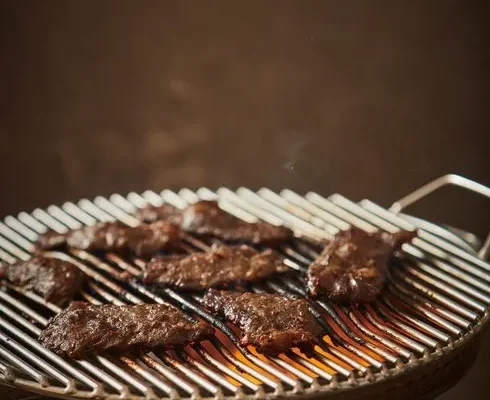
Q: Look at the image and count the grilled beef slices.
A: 7